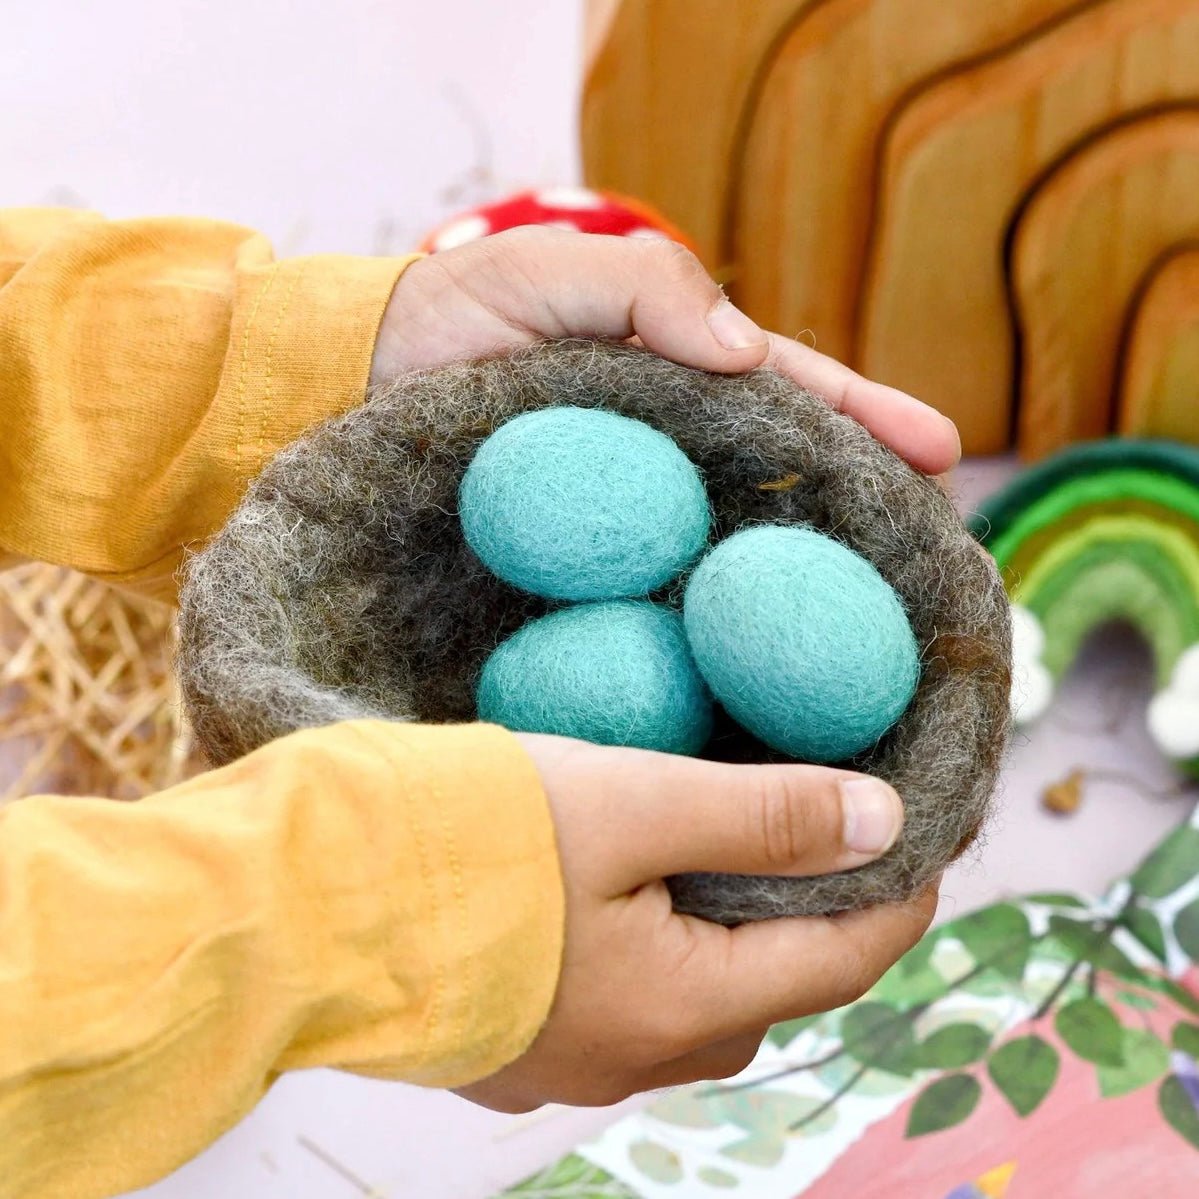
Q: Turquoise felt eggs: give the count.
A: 3